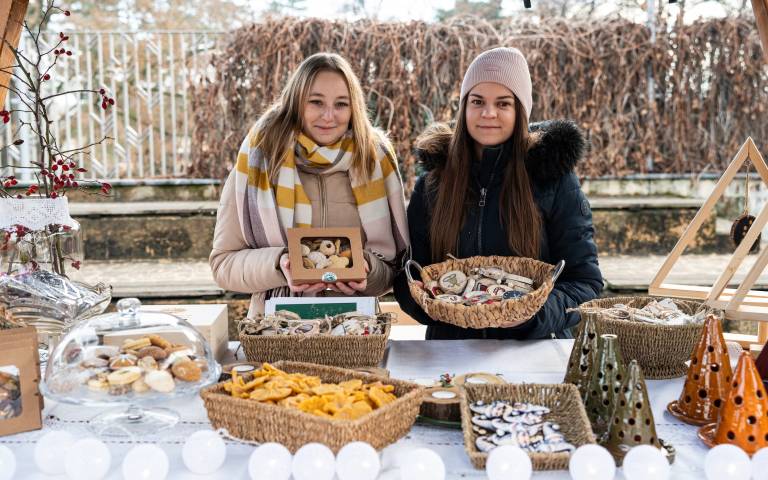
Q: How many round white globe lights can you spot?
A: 14